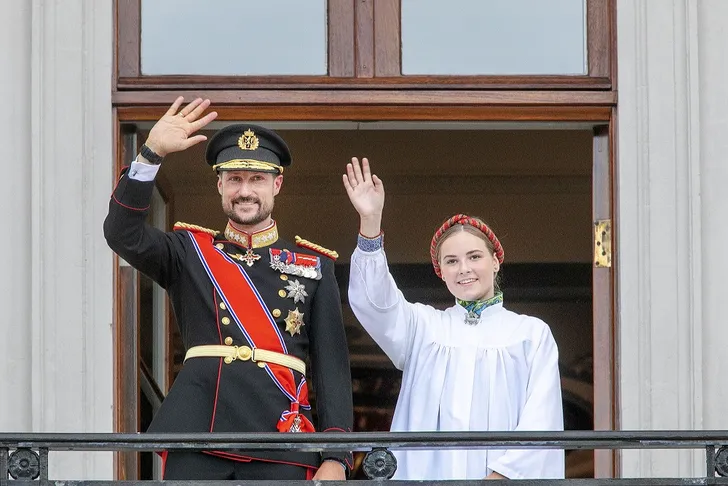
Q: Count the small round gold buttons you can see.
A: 9